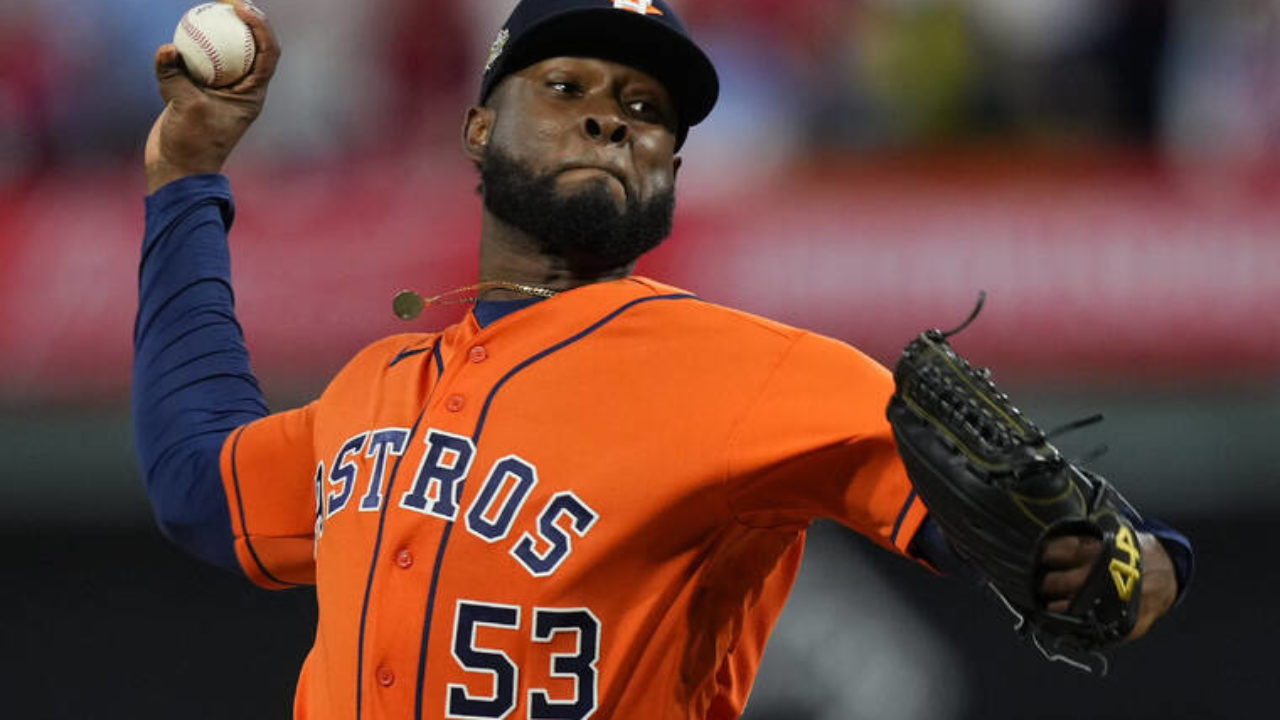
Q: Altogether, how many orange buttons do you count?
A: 4